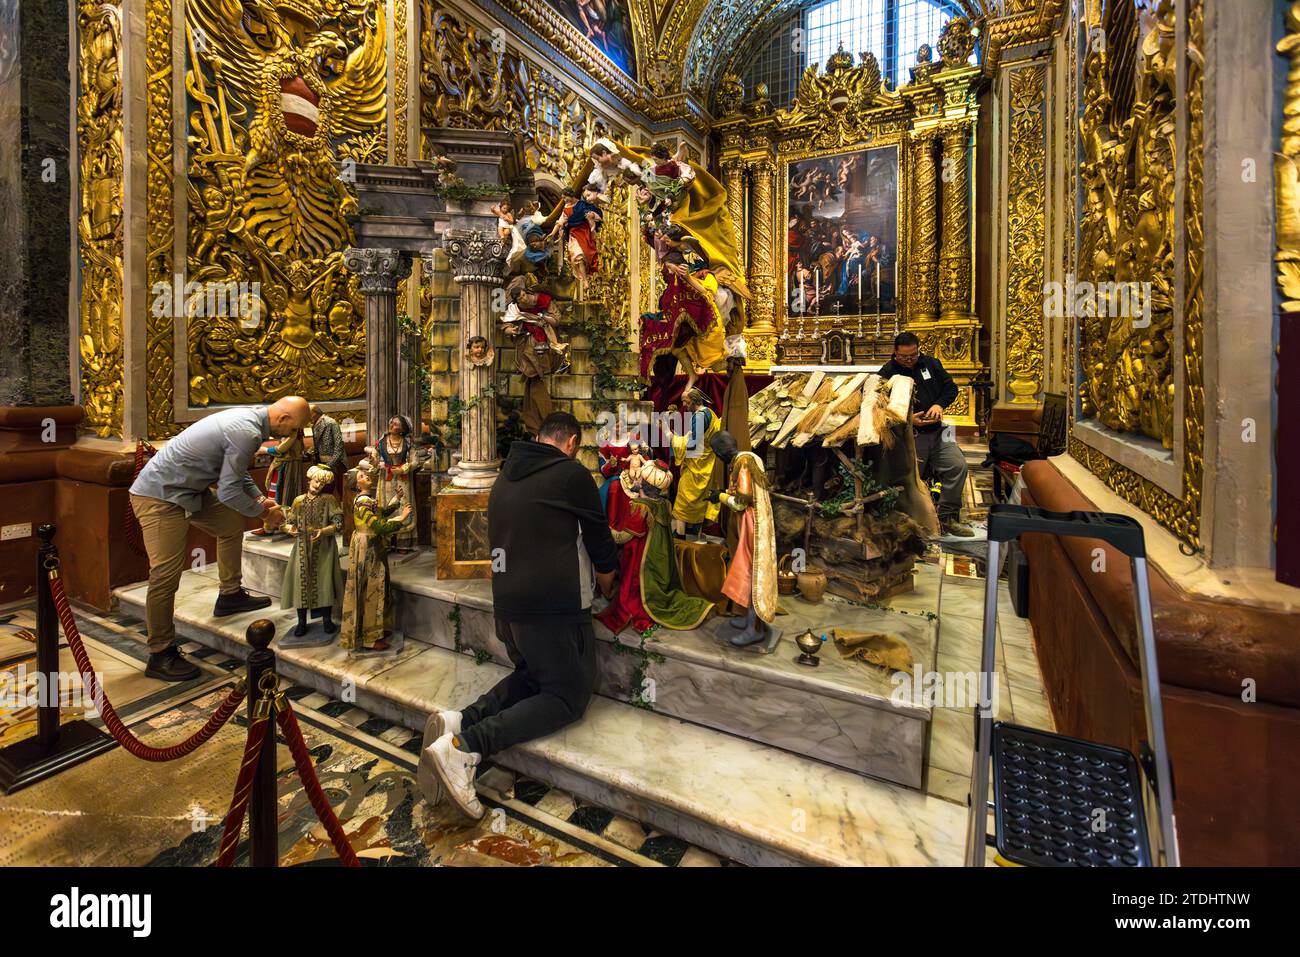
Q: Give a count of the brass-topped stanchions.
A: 2